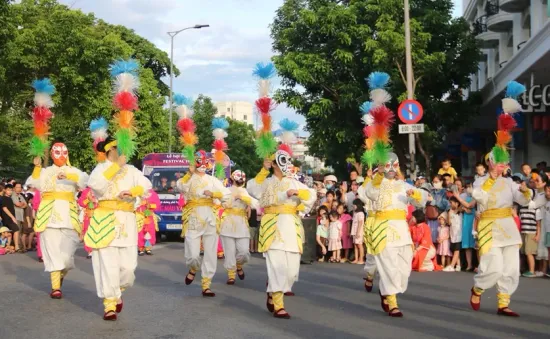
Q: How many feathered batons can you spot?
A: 10